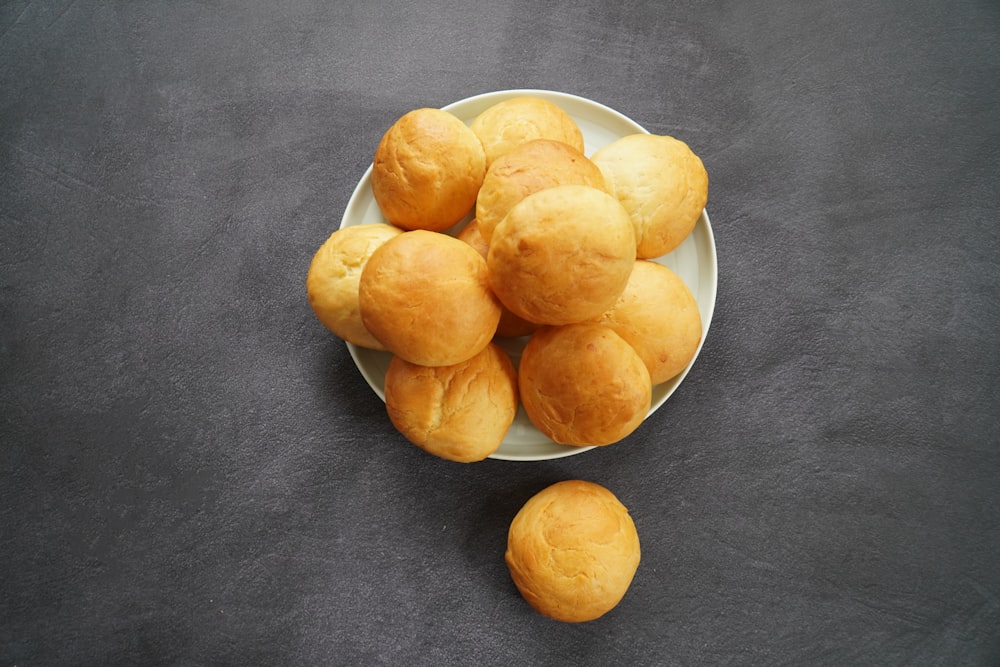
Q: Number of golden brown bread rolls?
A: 12